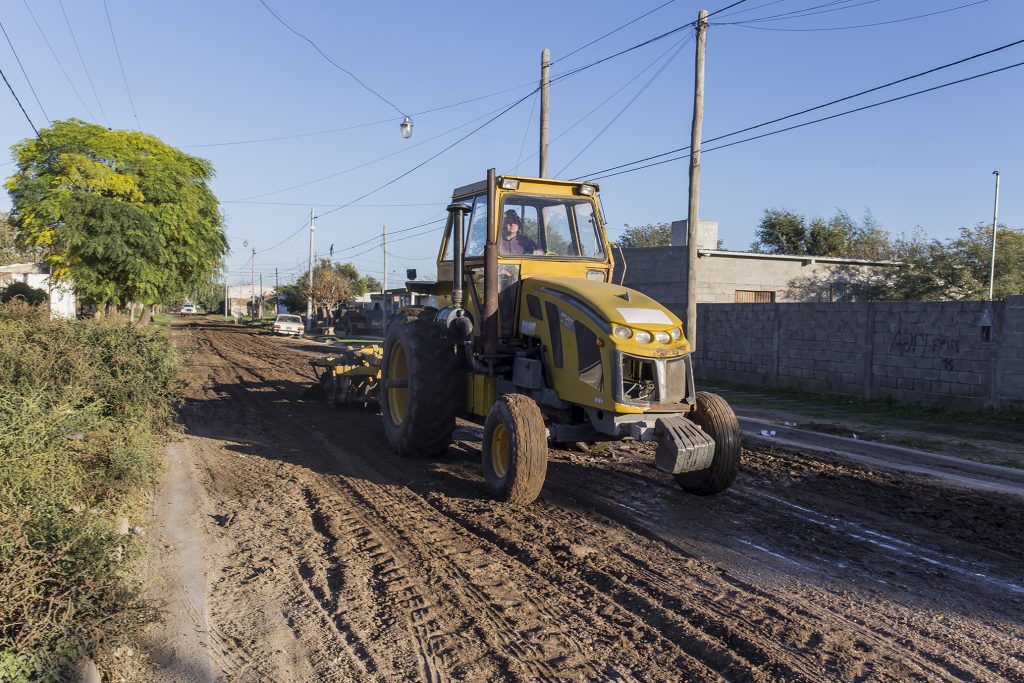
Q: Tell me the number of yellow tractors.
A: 1